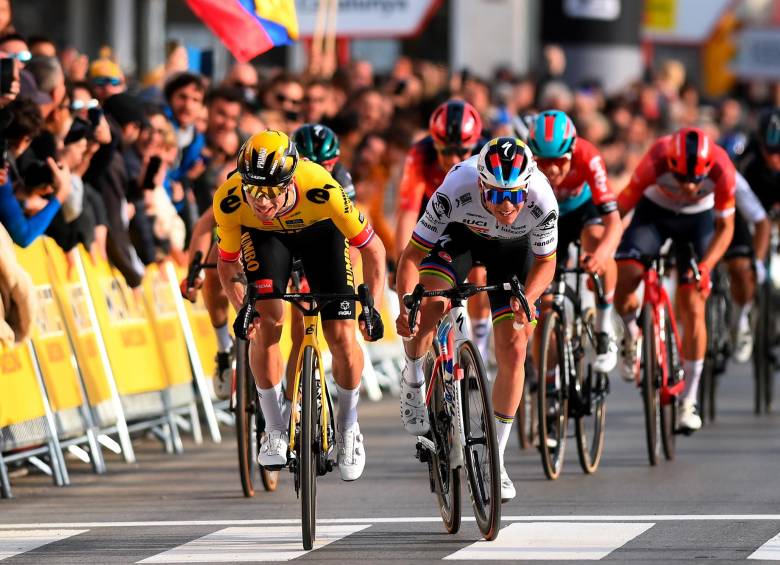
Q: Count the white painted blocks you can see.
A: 4